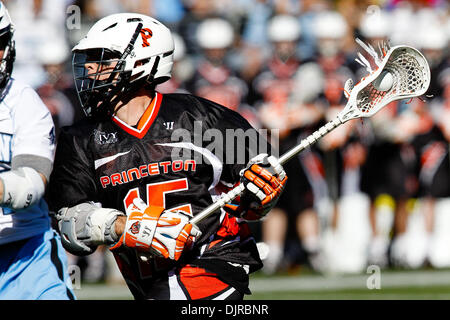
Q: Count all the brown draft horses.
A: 0